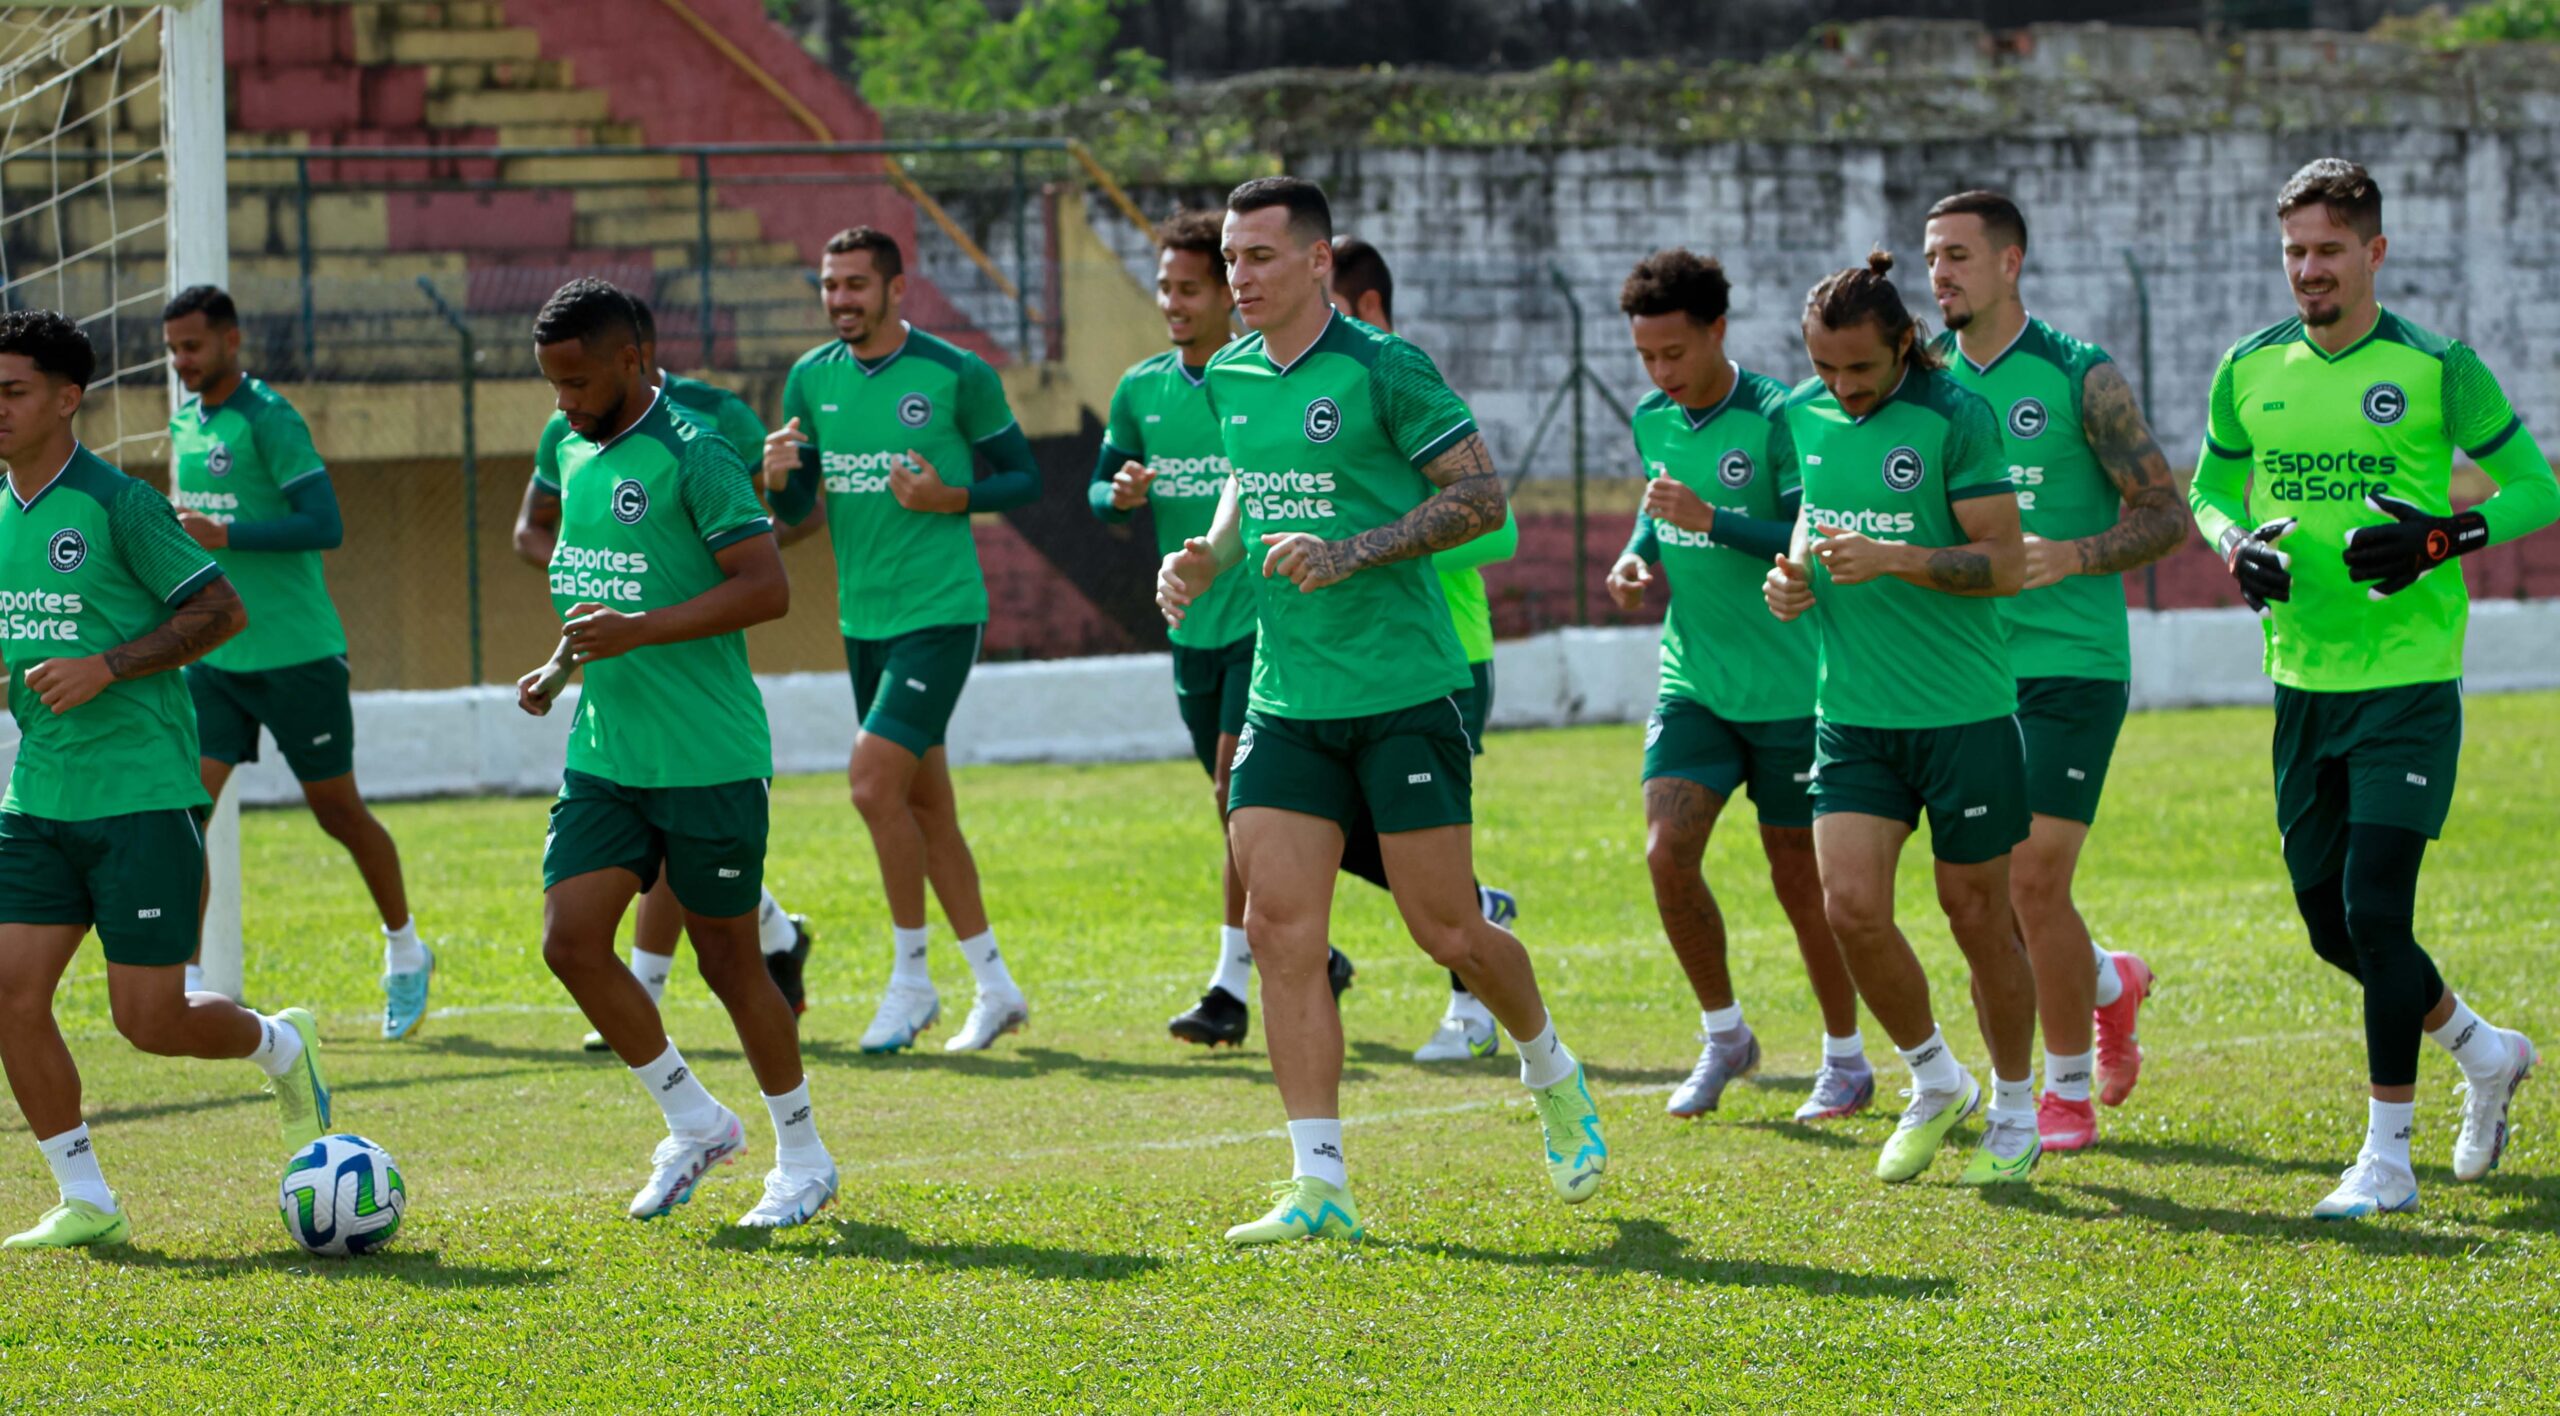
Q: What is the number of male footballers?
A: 12